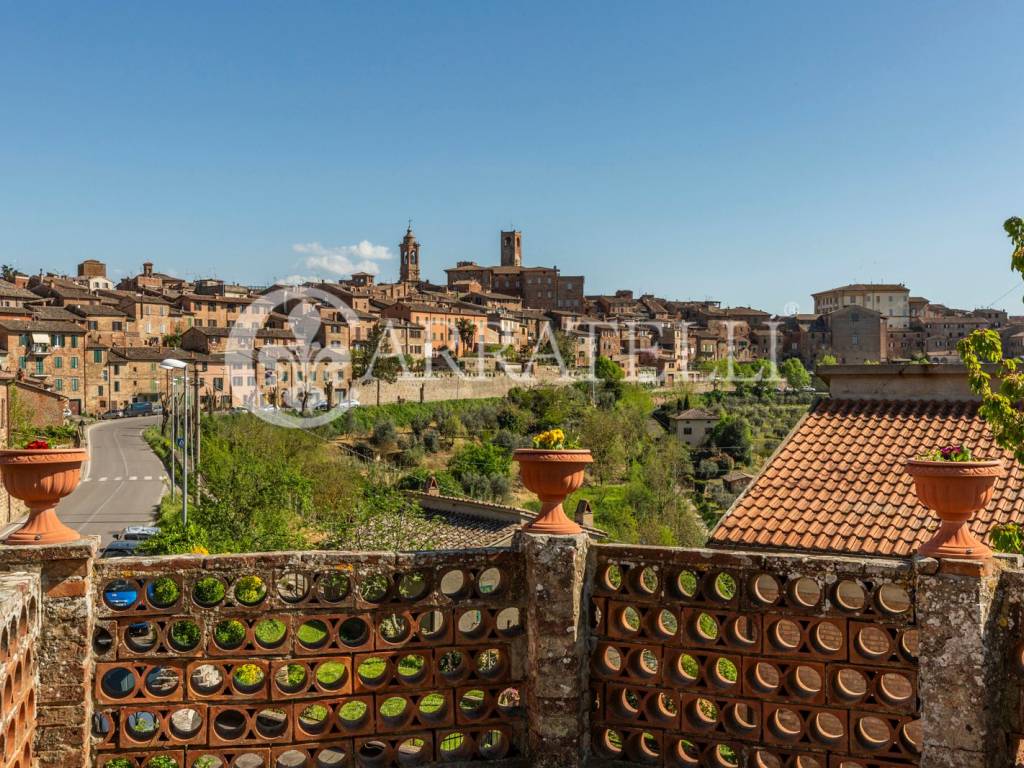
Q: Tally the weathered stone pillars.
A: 3